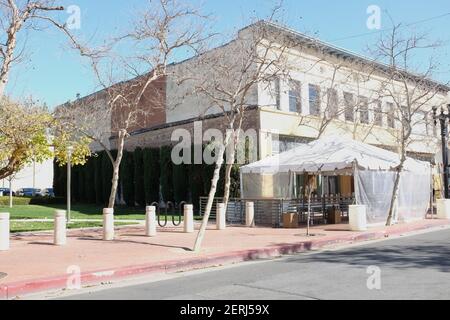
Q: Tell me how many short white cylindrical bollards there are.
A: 7